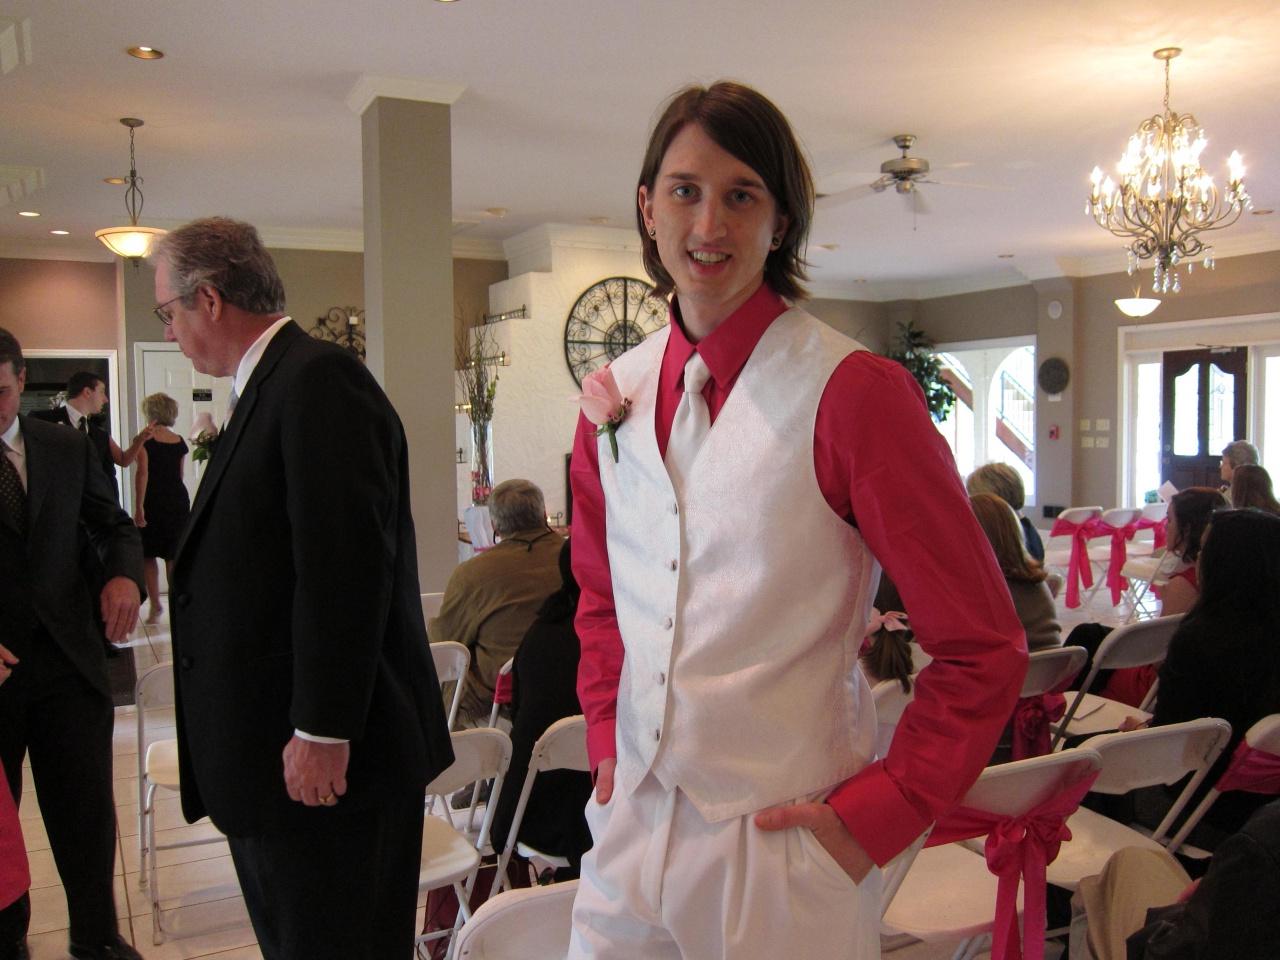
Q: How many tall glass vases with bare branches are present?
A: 1